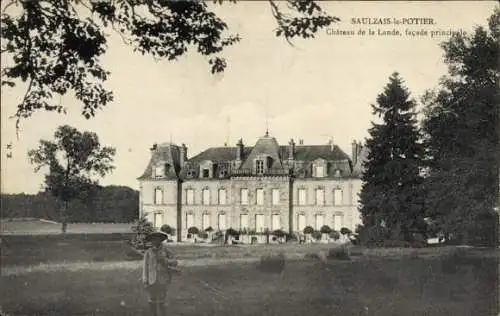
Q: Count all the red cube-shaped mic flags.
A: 0